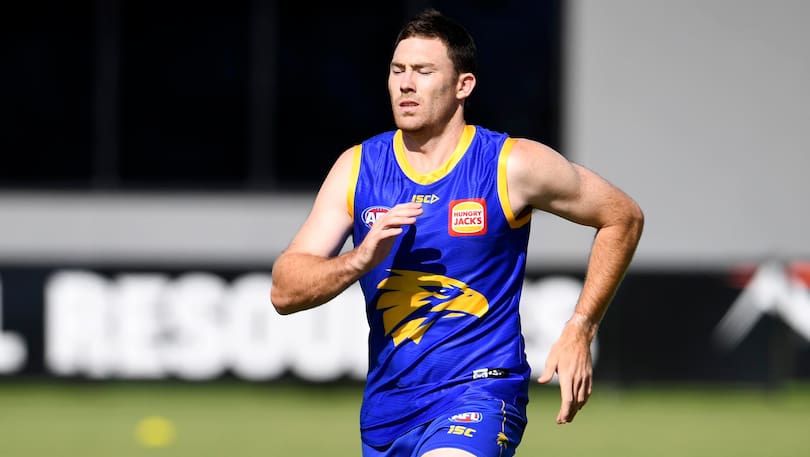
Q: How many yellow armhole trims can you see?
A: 2